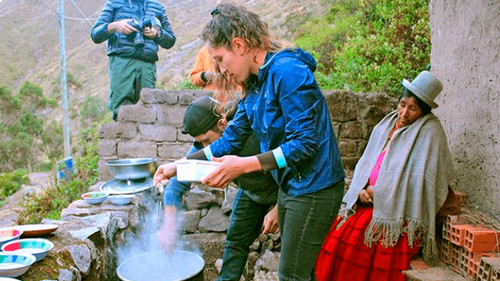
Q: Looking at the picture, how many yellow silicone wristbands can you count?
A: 0